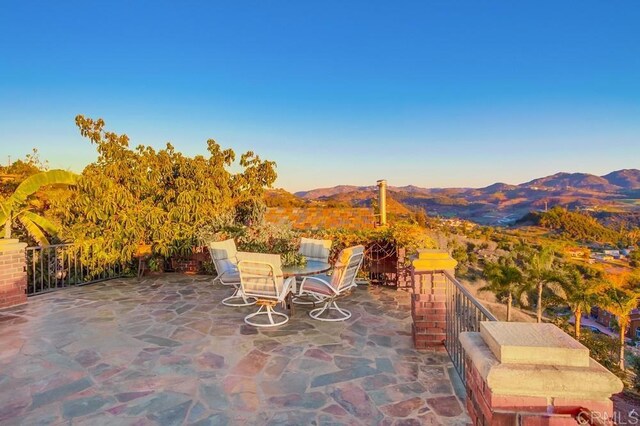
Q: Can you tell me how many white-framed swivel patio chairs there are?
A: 4